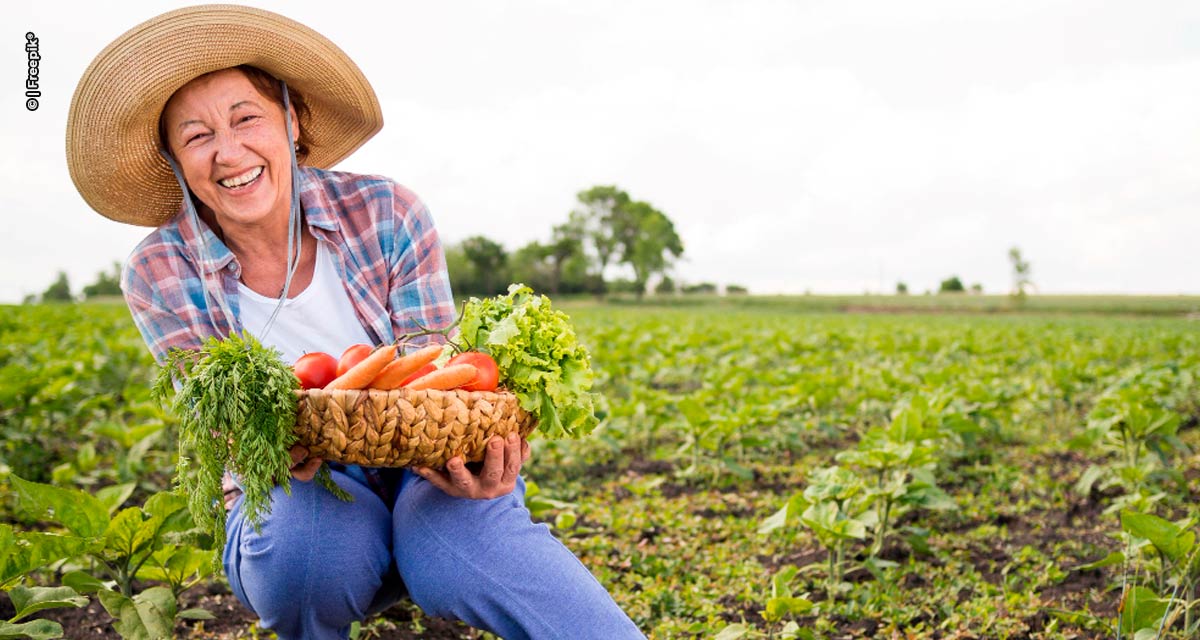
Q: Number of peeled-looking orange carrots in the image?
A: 3